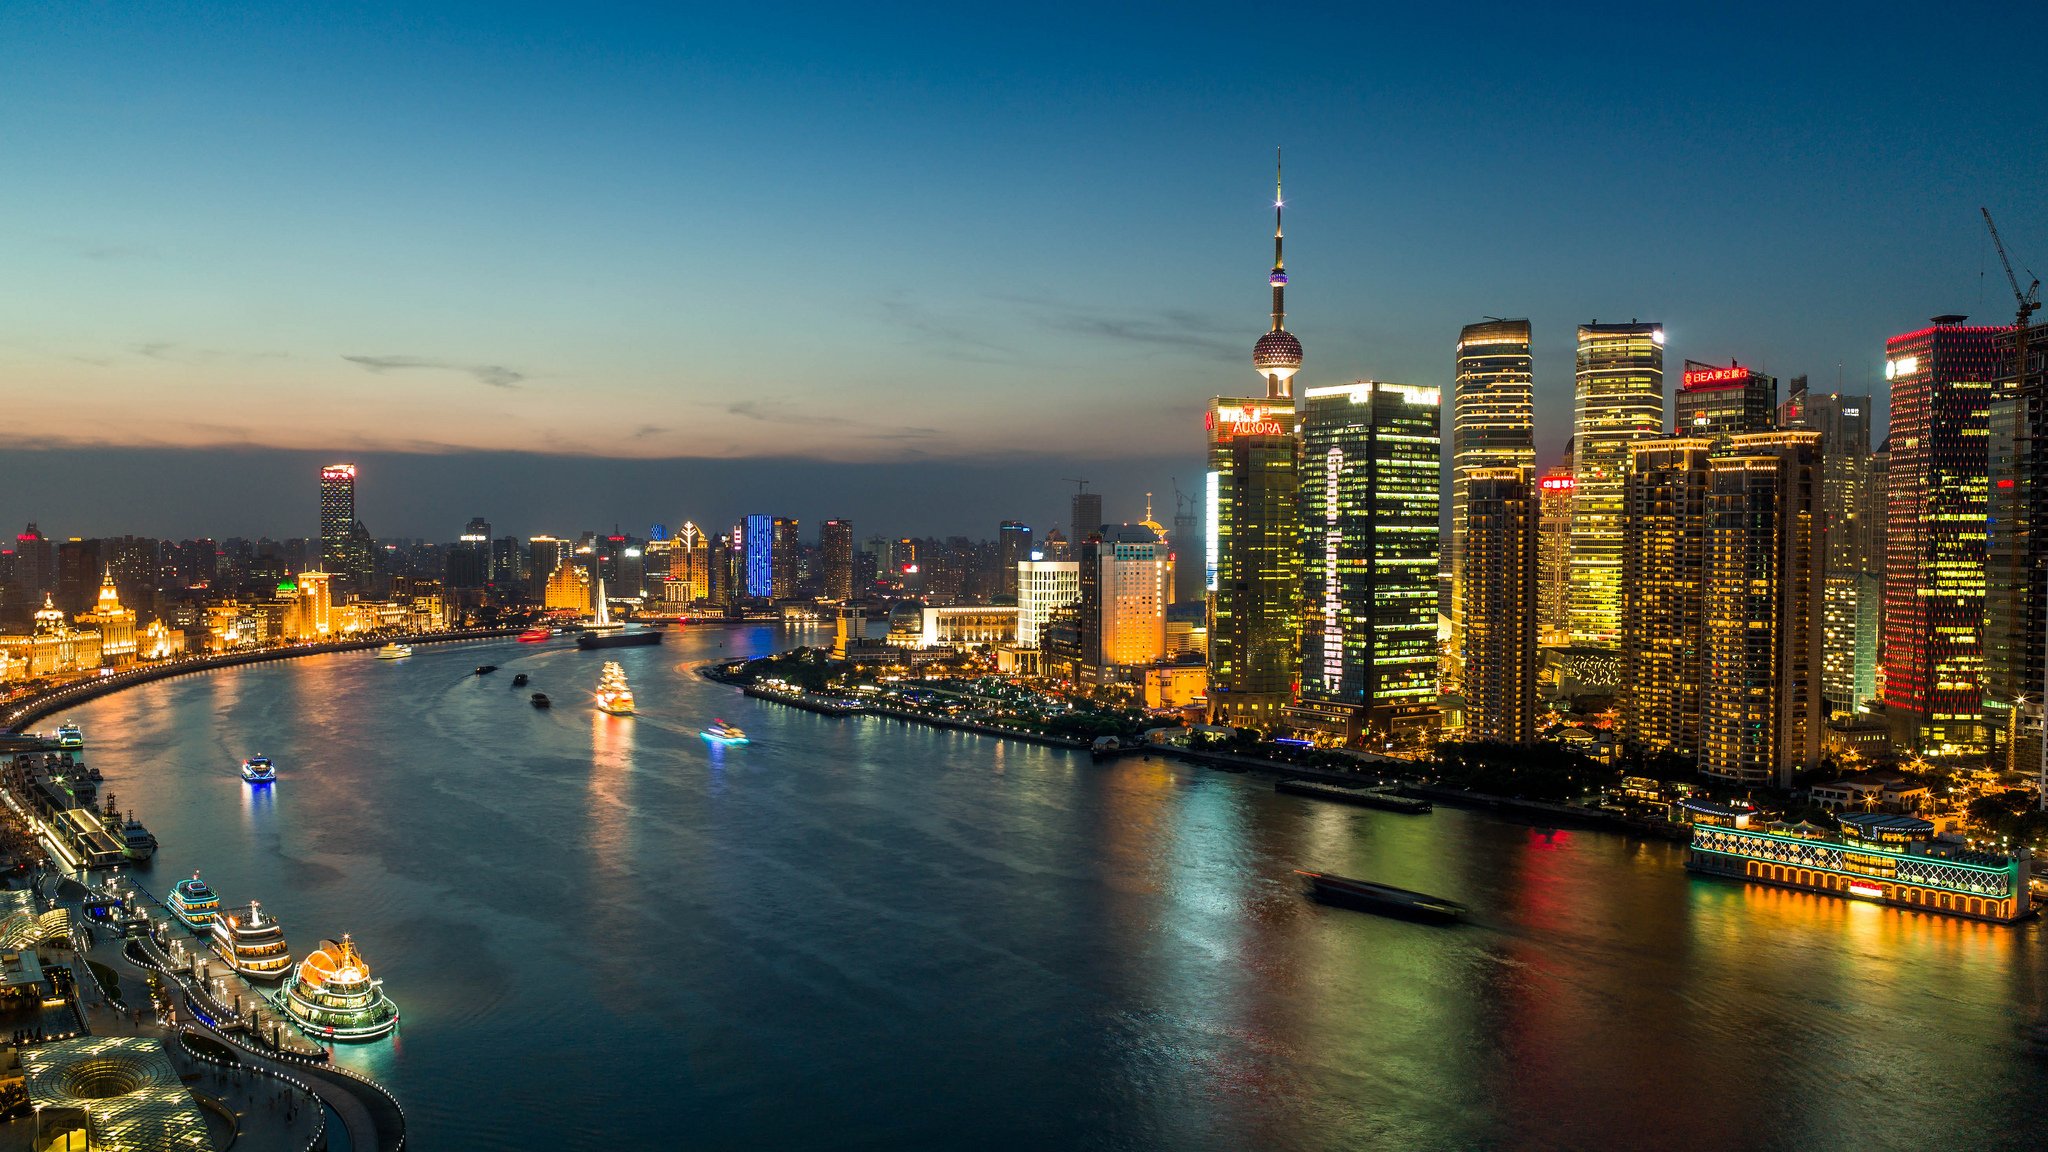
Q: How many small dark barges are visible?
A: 3